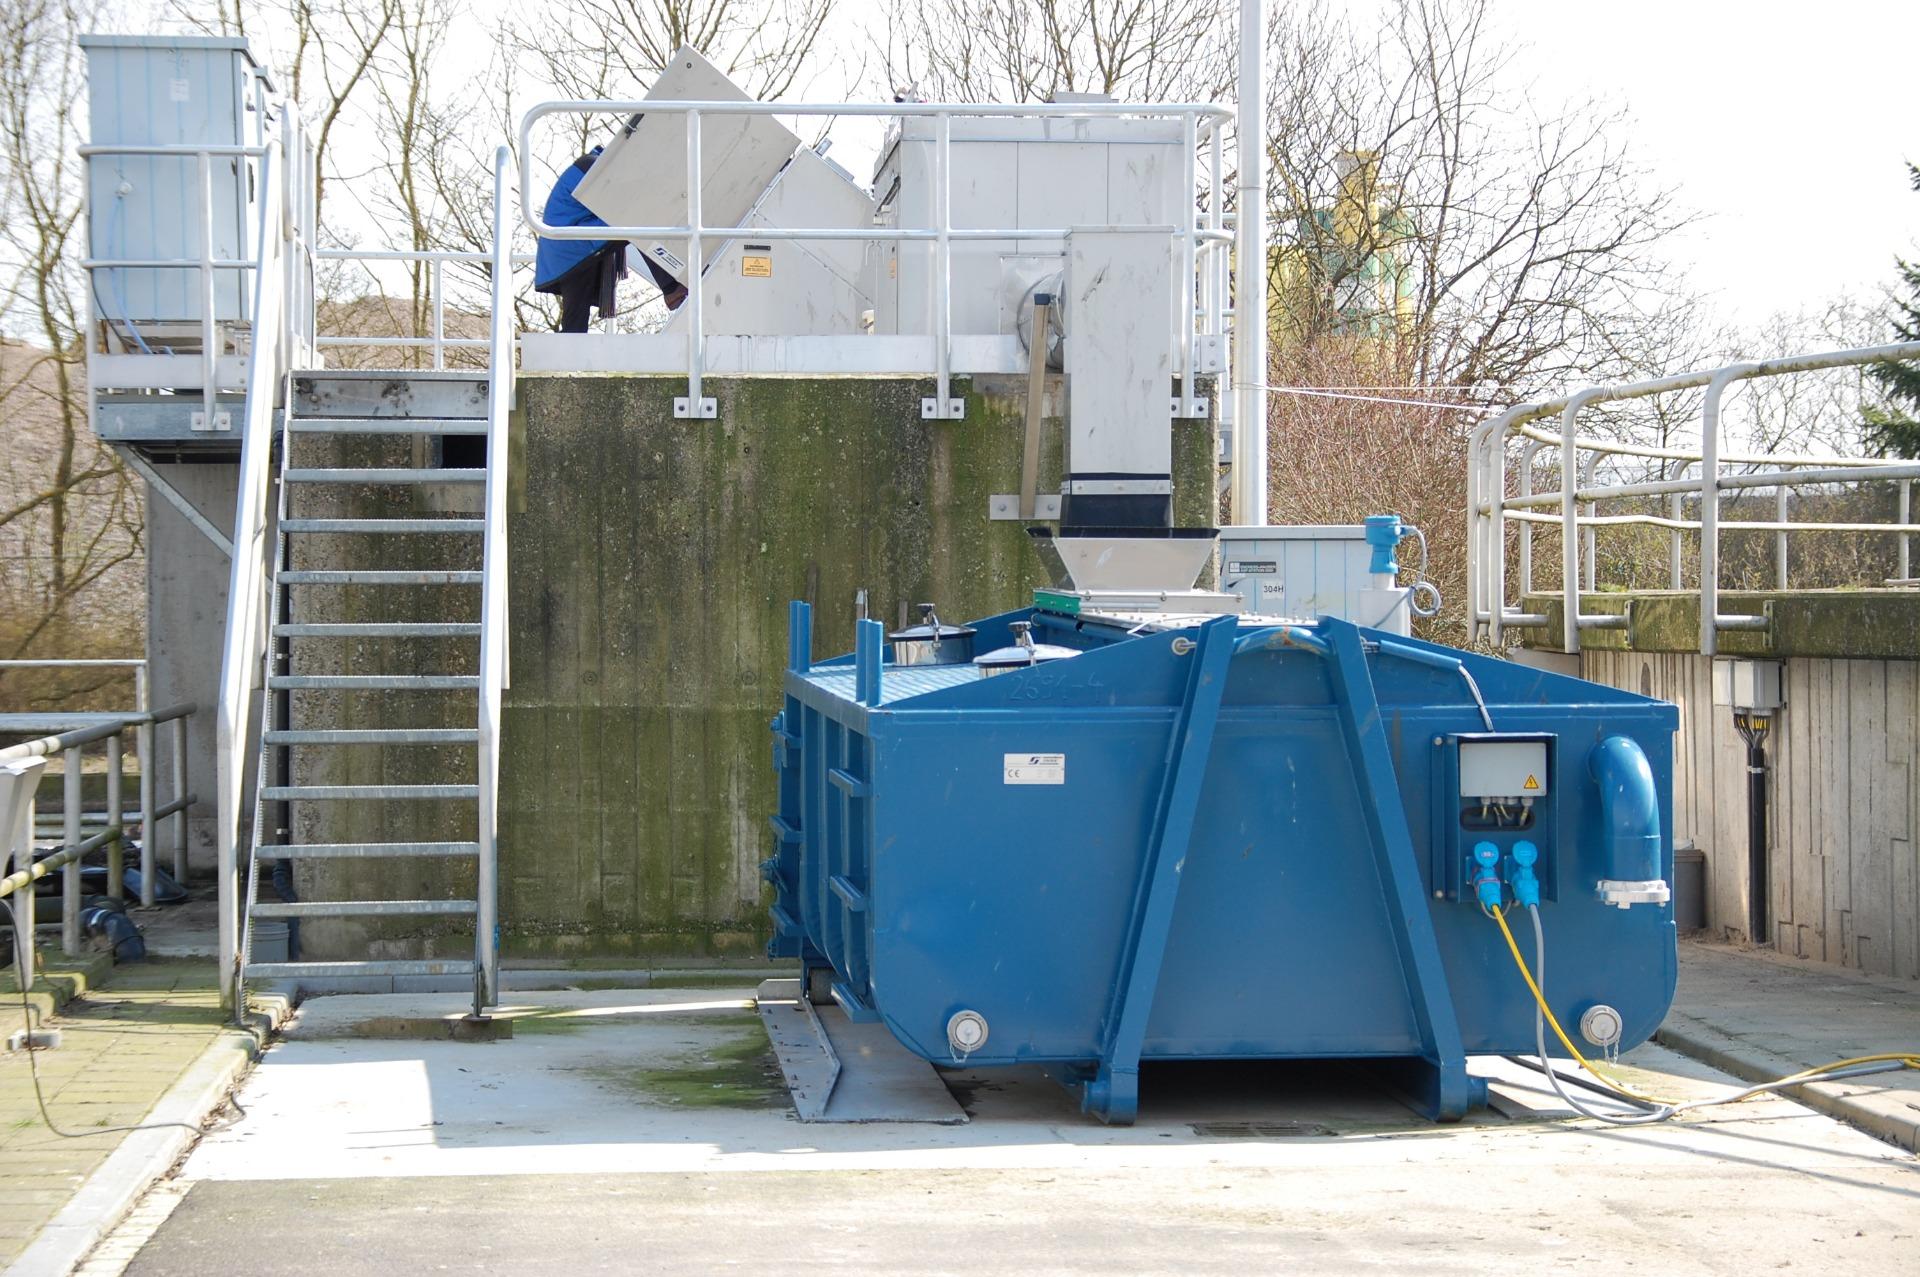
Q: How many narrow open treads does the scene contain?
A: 11